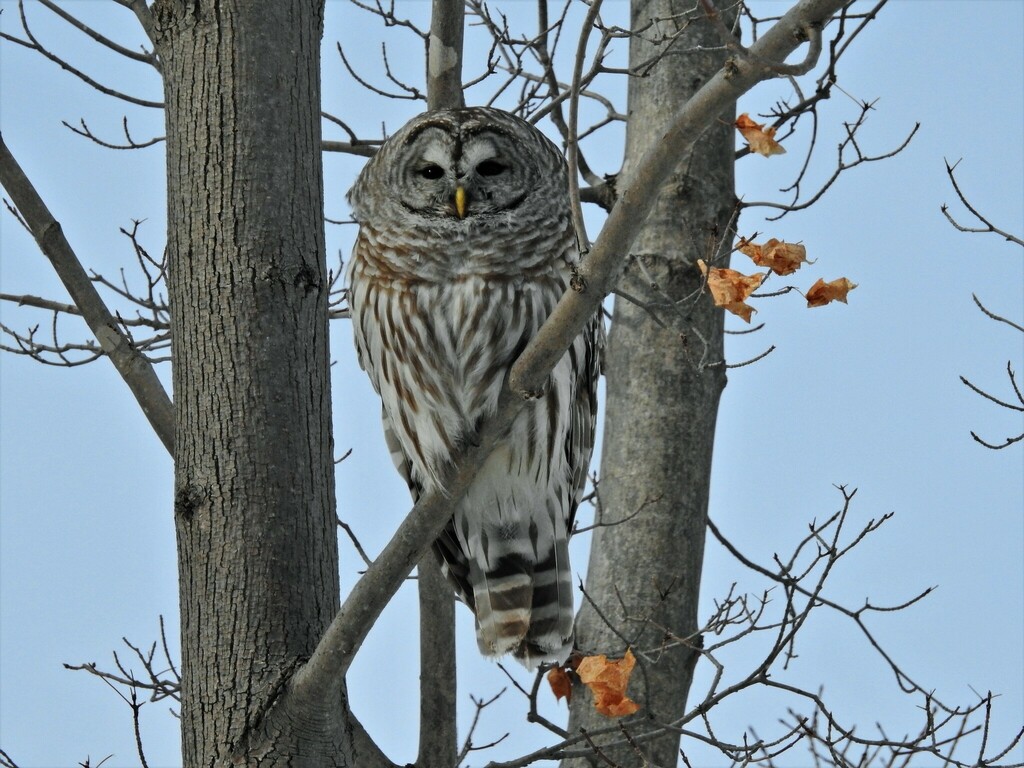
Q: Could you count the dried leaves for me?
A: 6